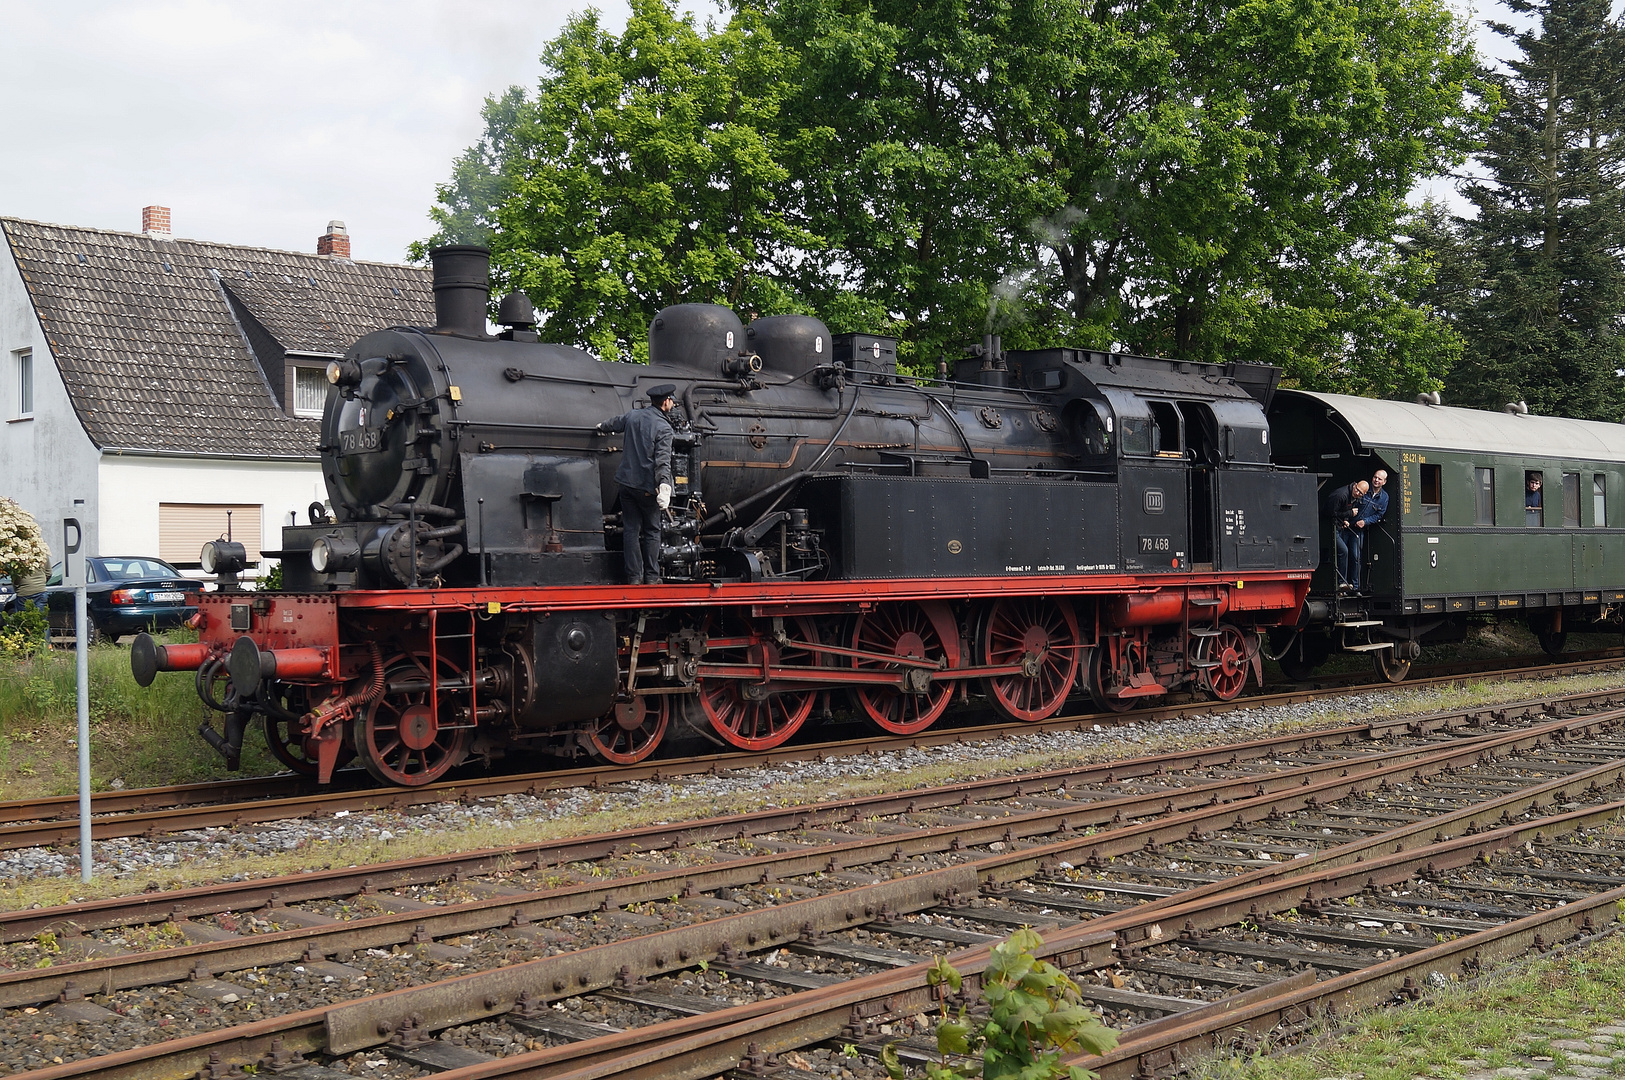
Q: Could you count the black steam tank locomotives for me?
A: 1